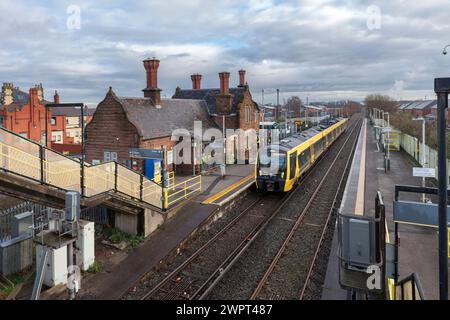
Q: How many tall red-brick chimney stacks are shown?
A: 4